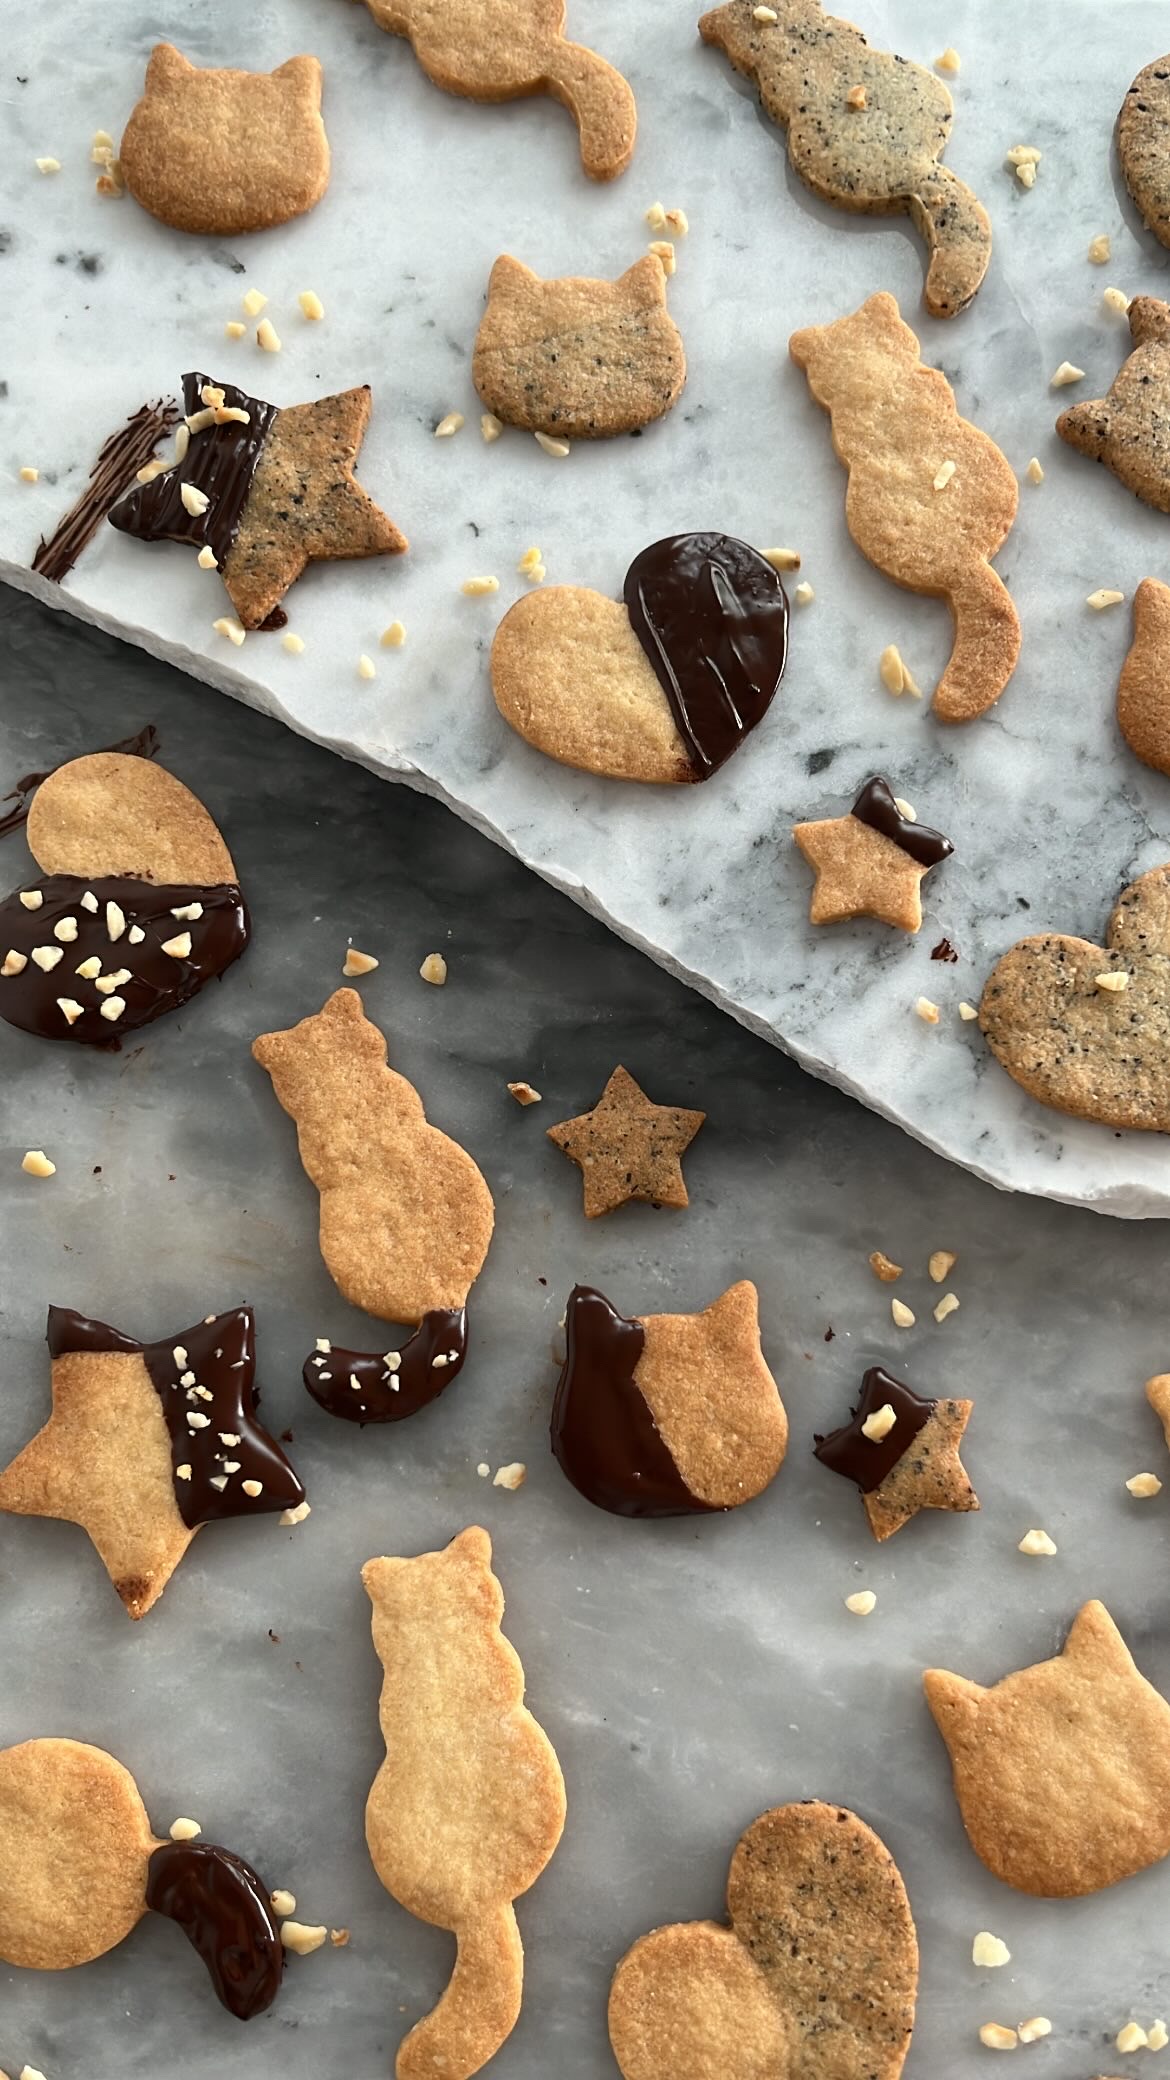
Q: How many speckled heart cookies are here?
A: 2